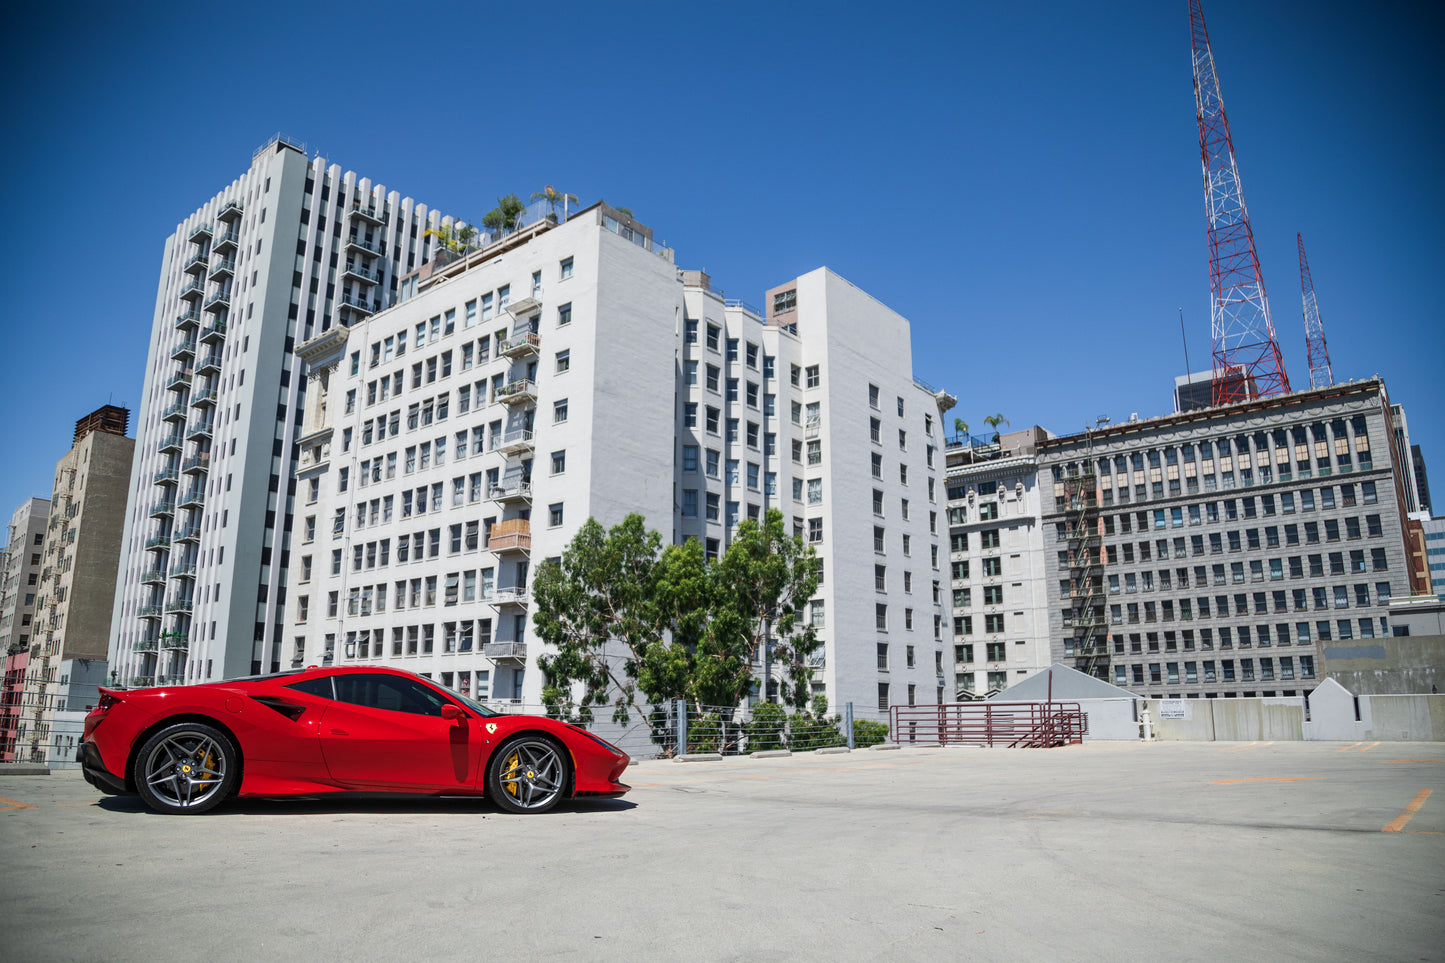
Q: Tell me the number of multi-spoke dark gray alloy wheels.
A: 2